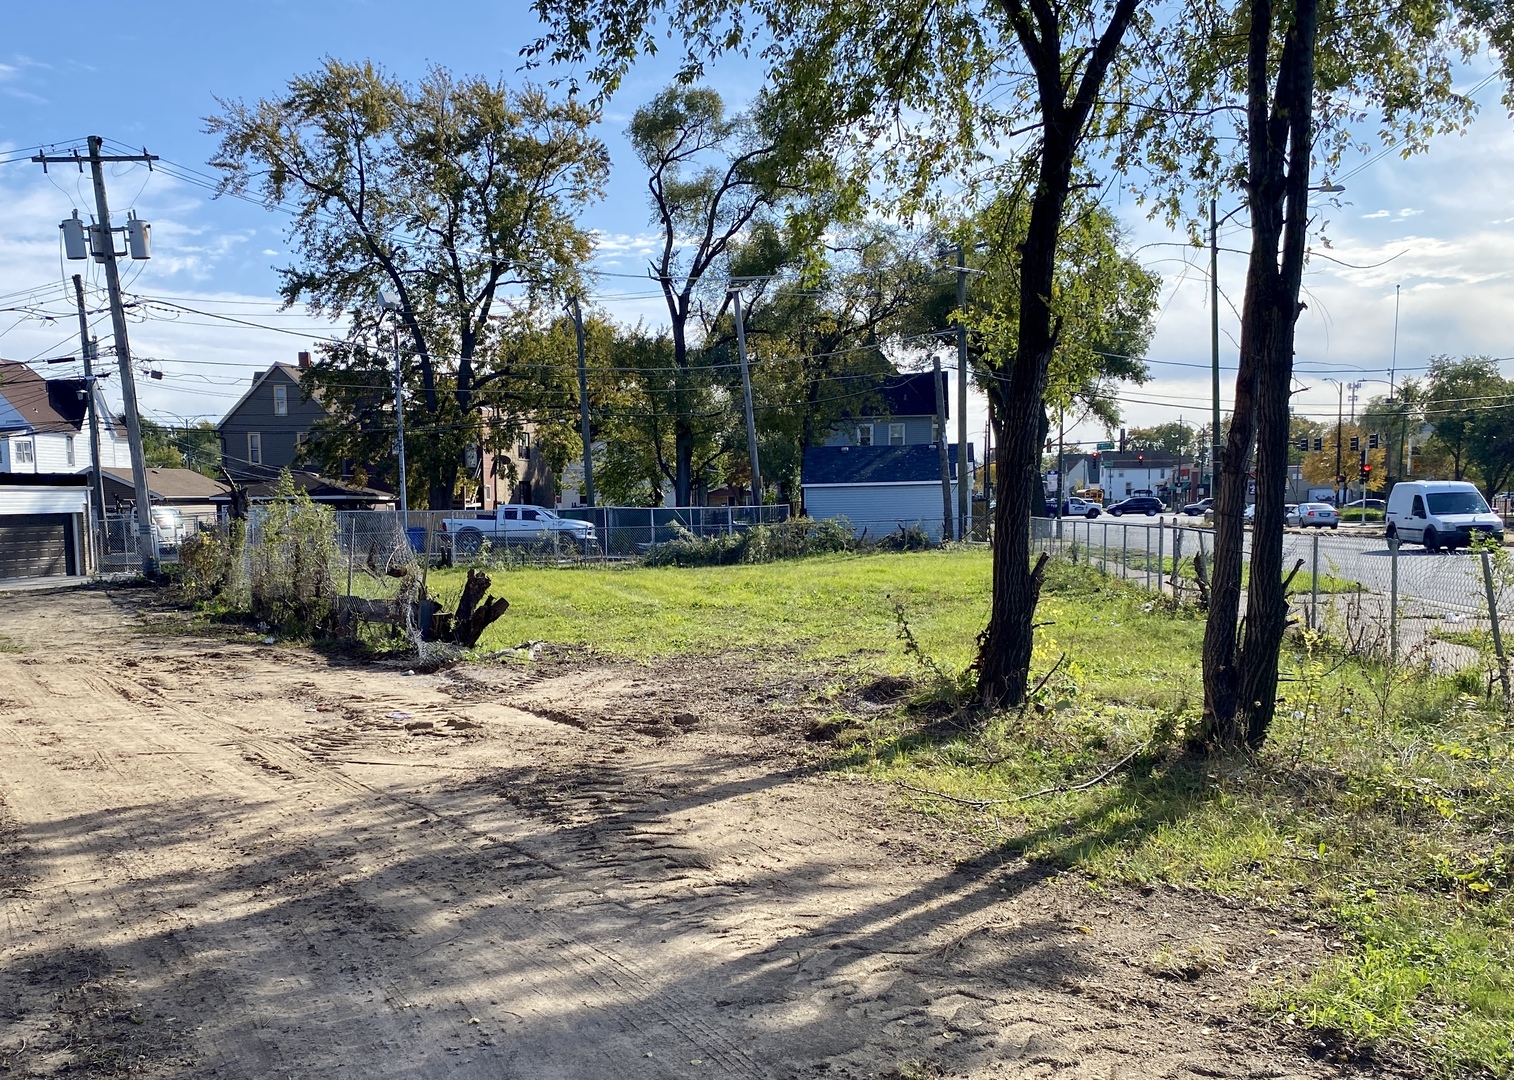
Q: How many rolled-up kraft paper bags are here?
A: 0